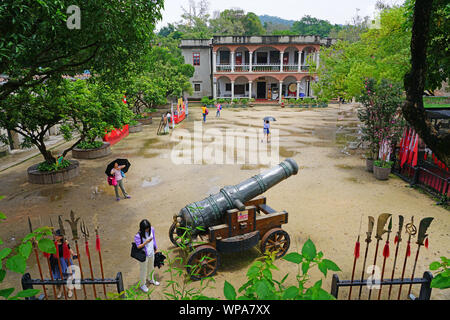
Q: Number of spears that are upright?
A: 14